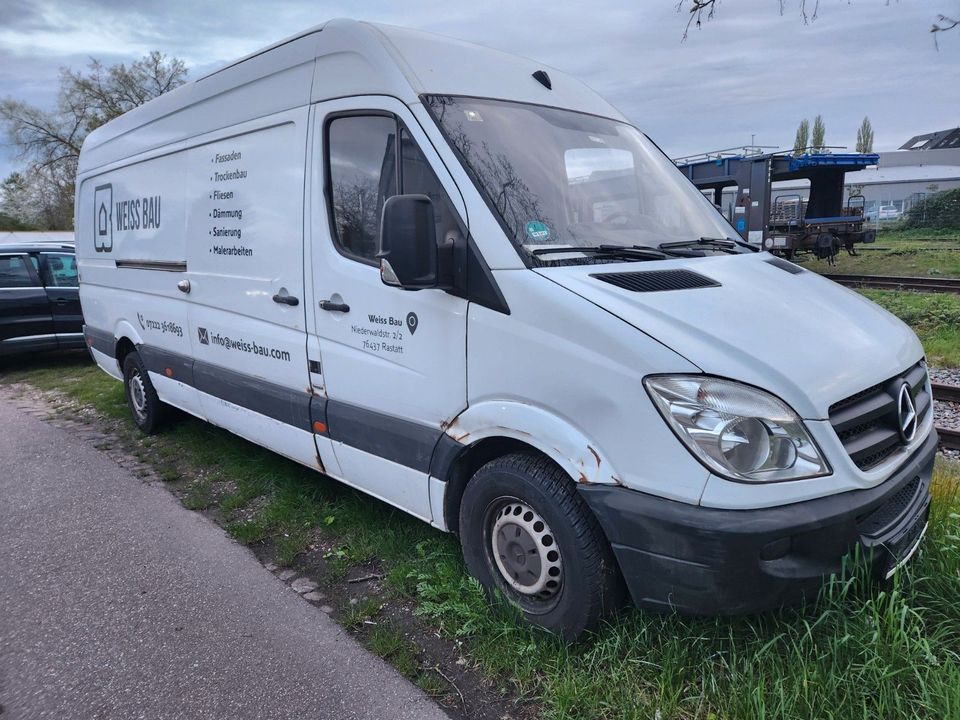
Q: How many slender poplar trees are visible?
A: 3